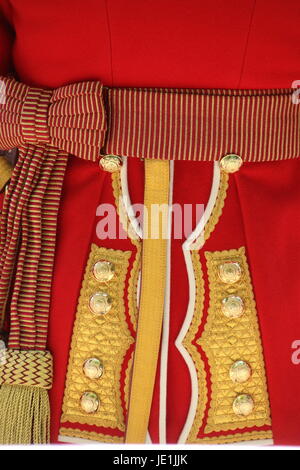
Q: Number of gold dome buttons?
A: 10